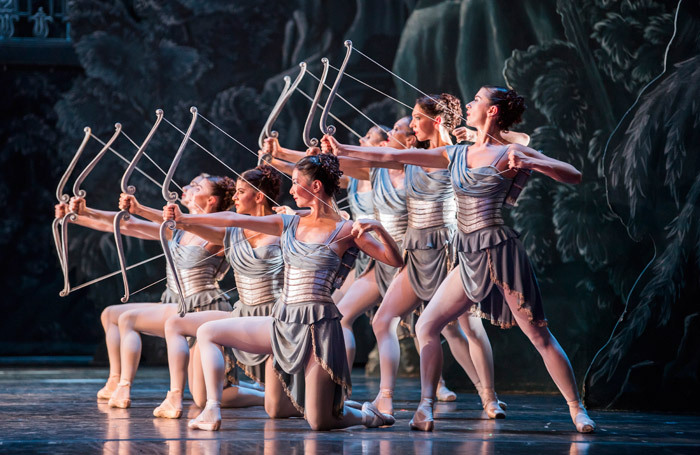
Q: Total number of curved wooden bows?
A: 8